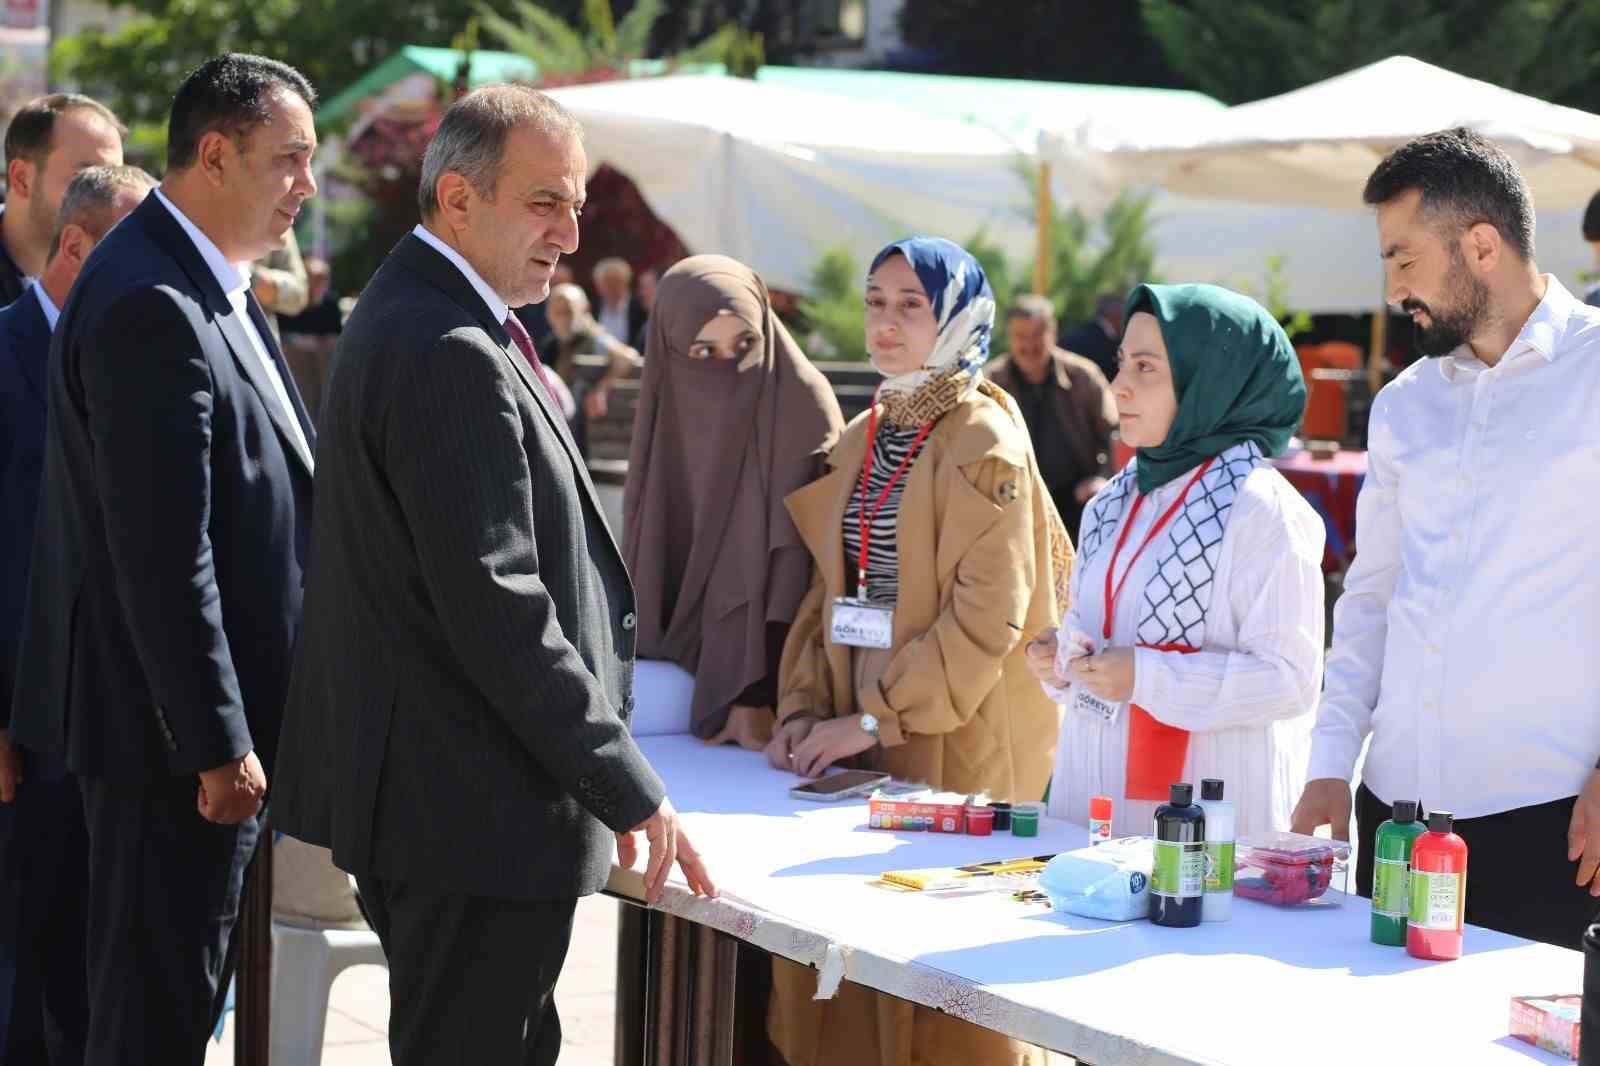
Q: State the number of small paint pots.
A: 3